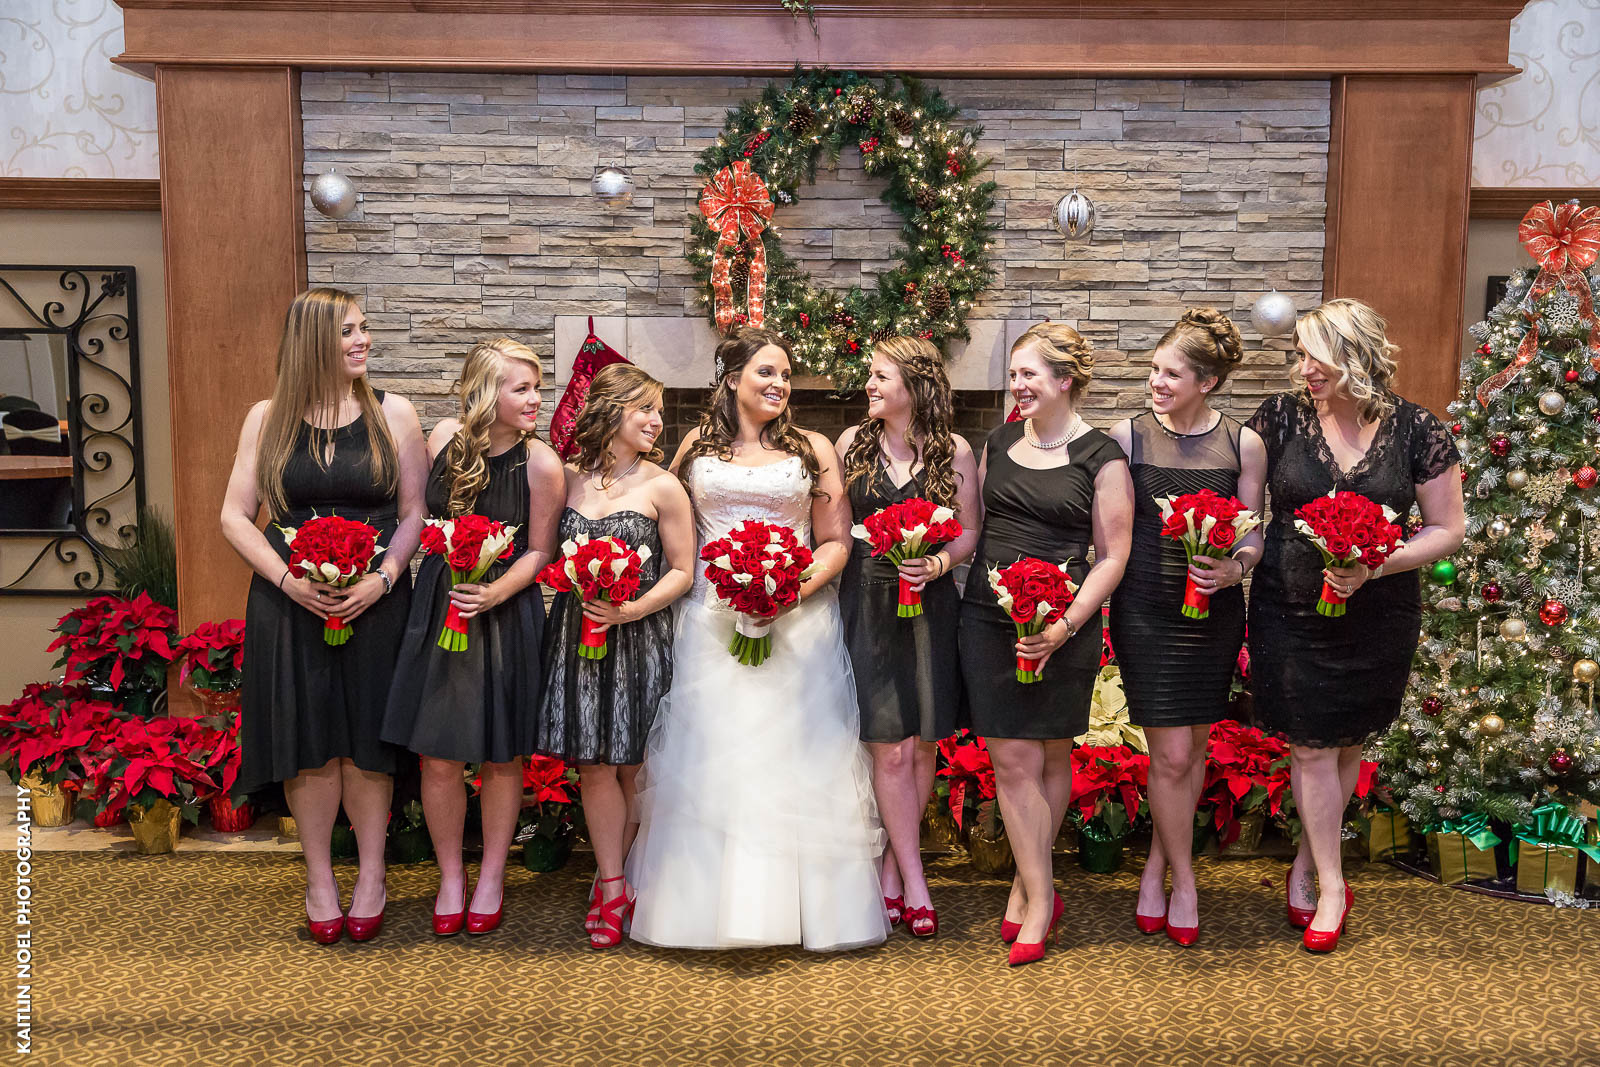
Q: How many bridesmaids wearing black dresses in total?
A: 7